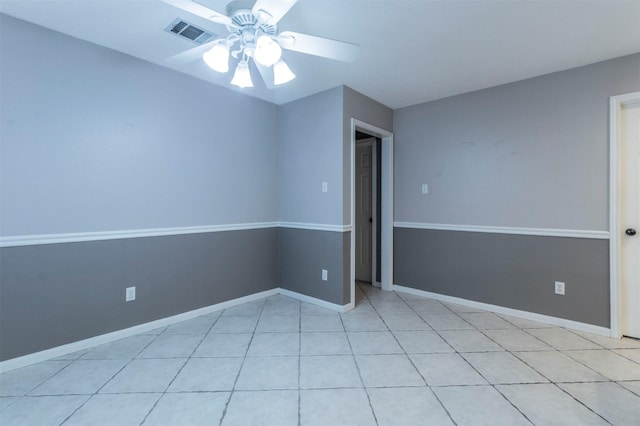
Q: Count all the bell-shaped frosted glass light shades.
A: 4